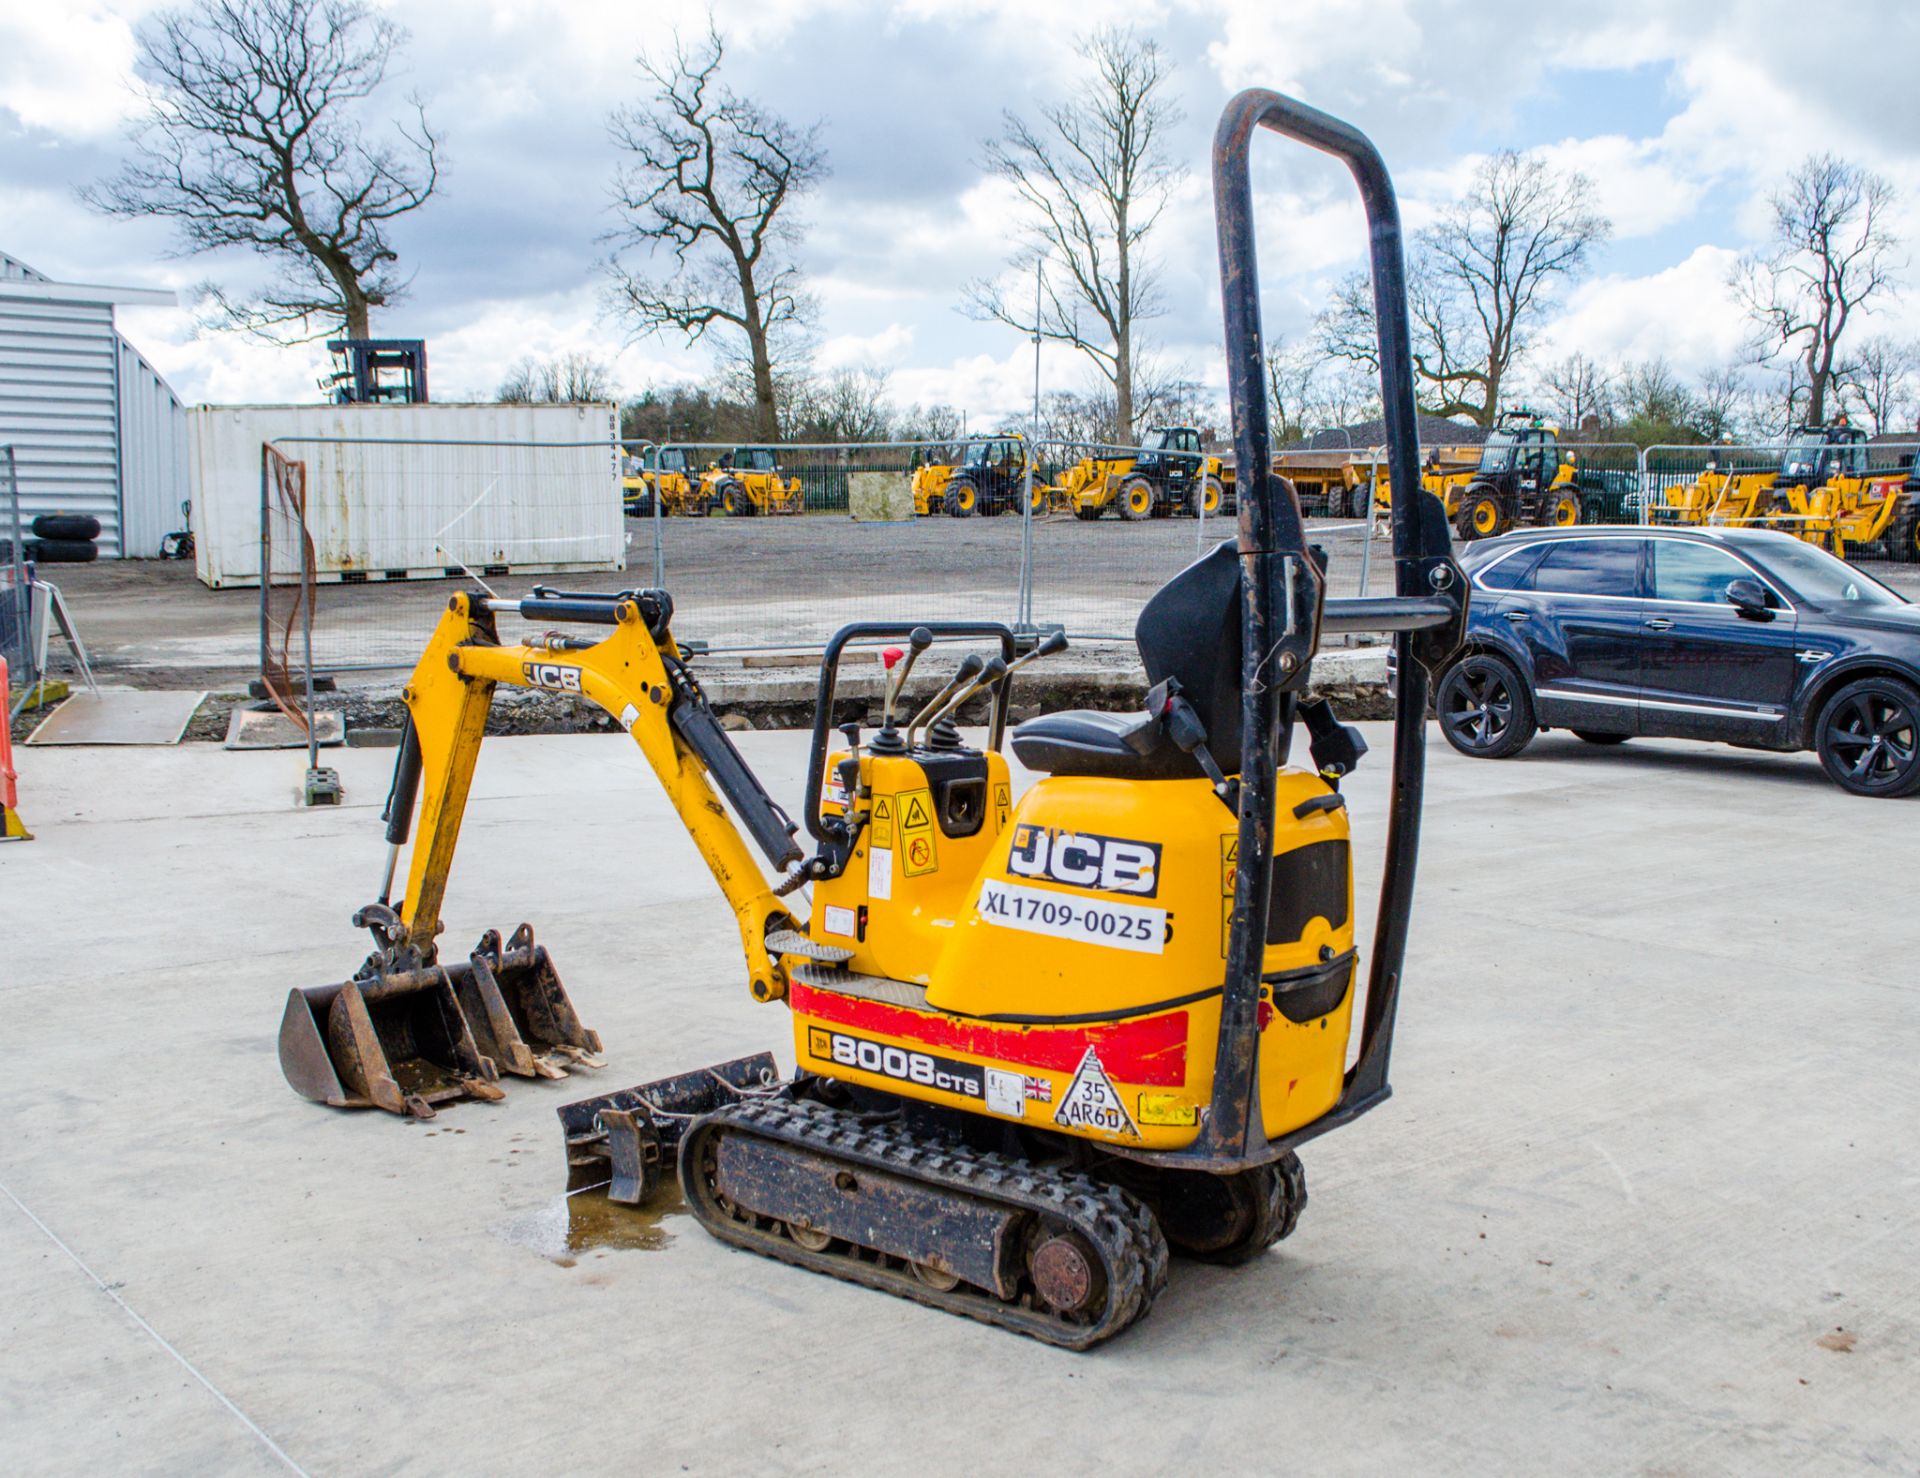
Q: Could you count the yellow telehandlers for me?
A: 7